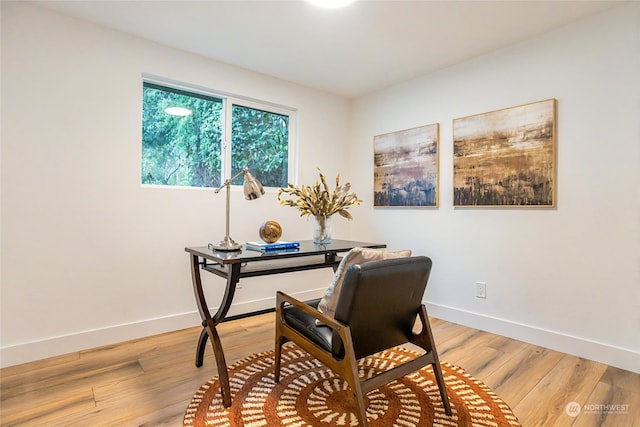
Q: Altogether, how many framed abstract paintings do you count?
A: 2